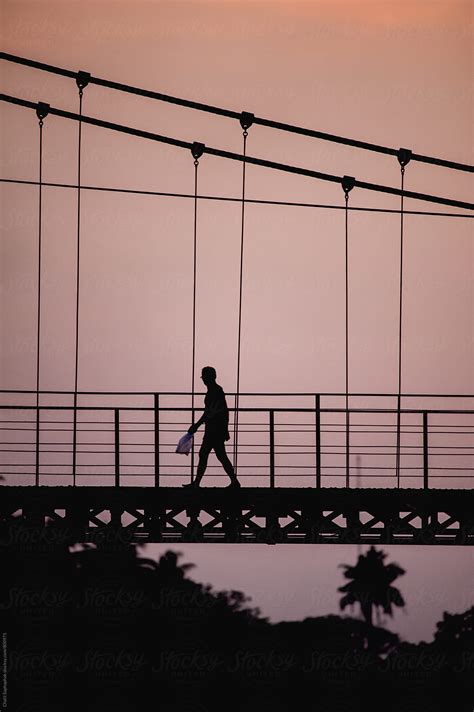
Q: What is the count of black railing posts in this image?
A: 5